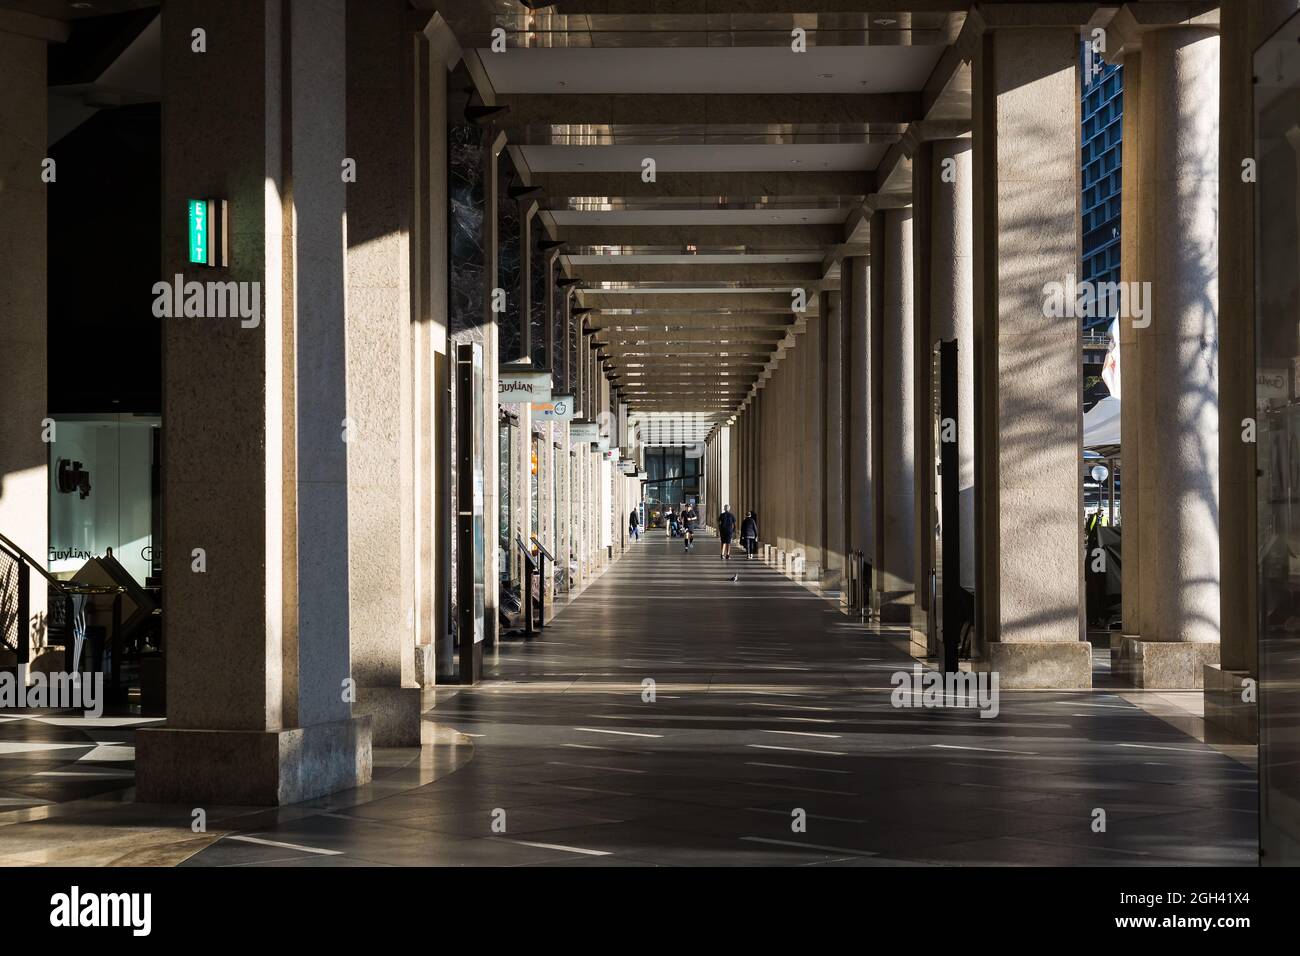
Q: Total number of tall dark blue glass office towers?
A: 1